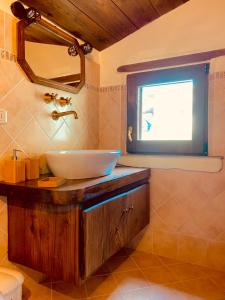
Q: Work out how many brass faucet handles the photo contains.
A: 2